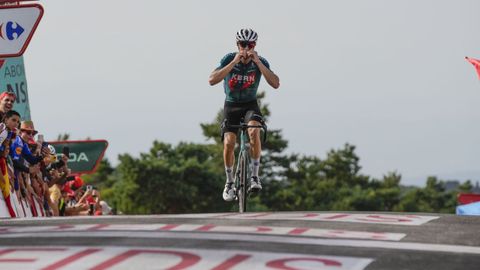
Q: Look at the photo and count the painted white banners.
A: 3